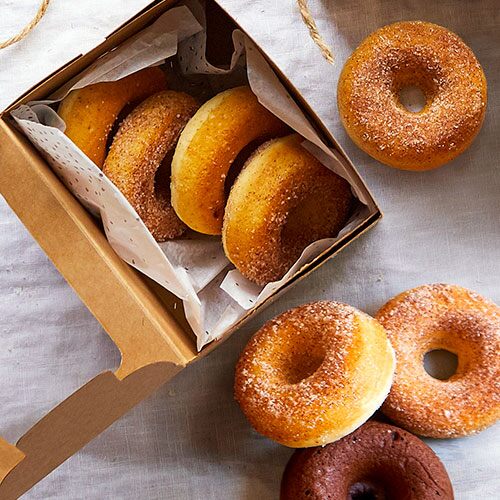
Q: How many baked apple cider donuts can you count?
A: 7